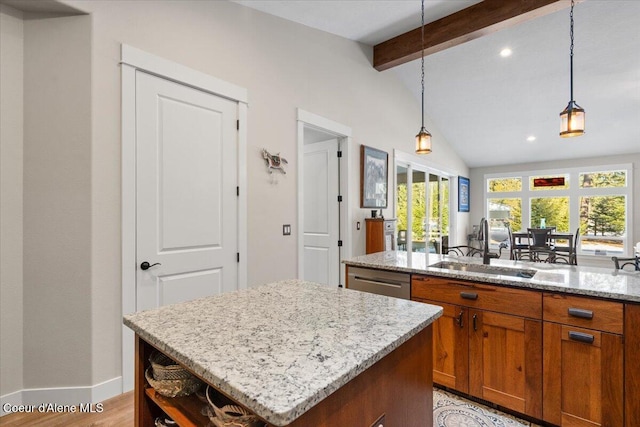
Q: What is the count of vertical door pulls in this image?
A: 2